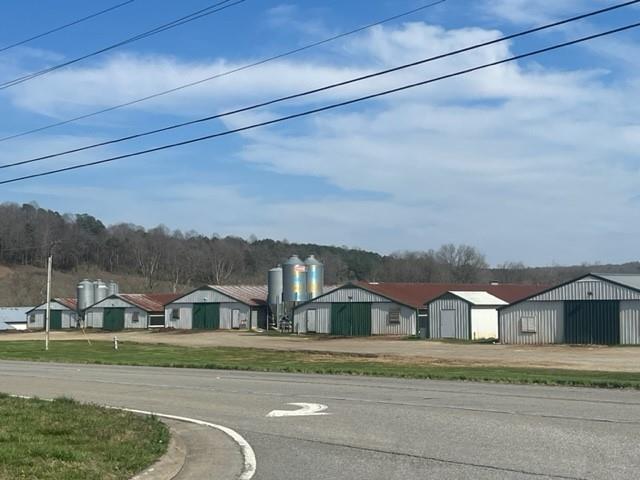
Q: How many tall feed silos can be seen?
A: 6